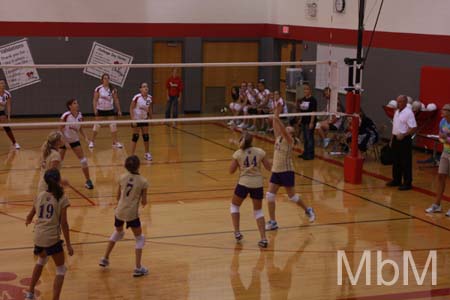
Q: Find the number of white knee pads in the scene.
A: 11